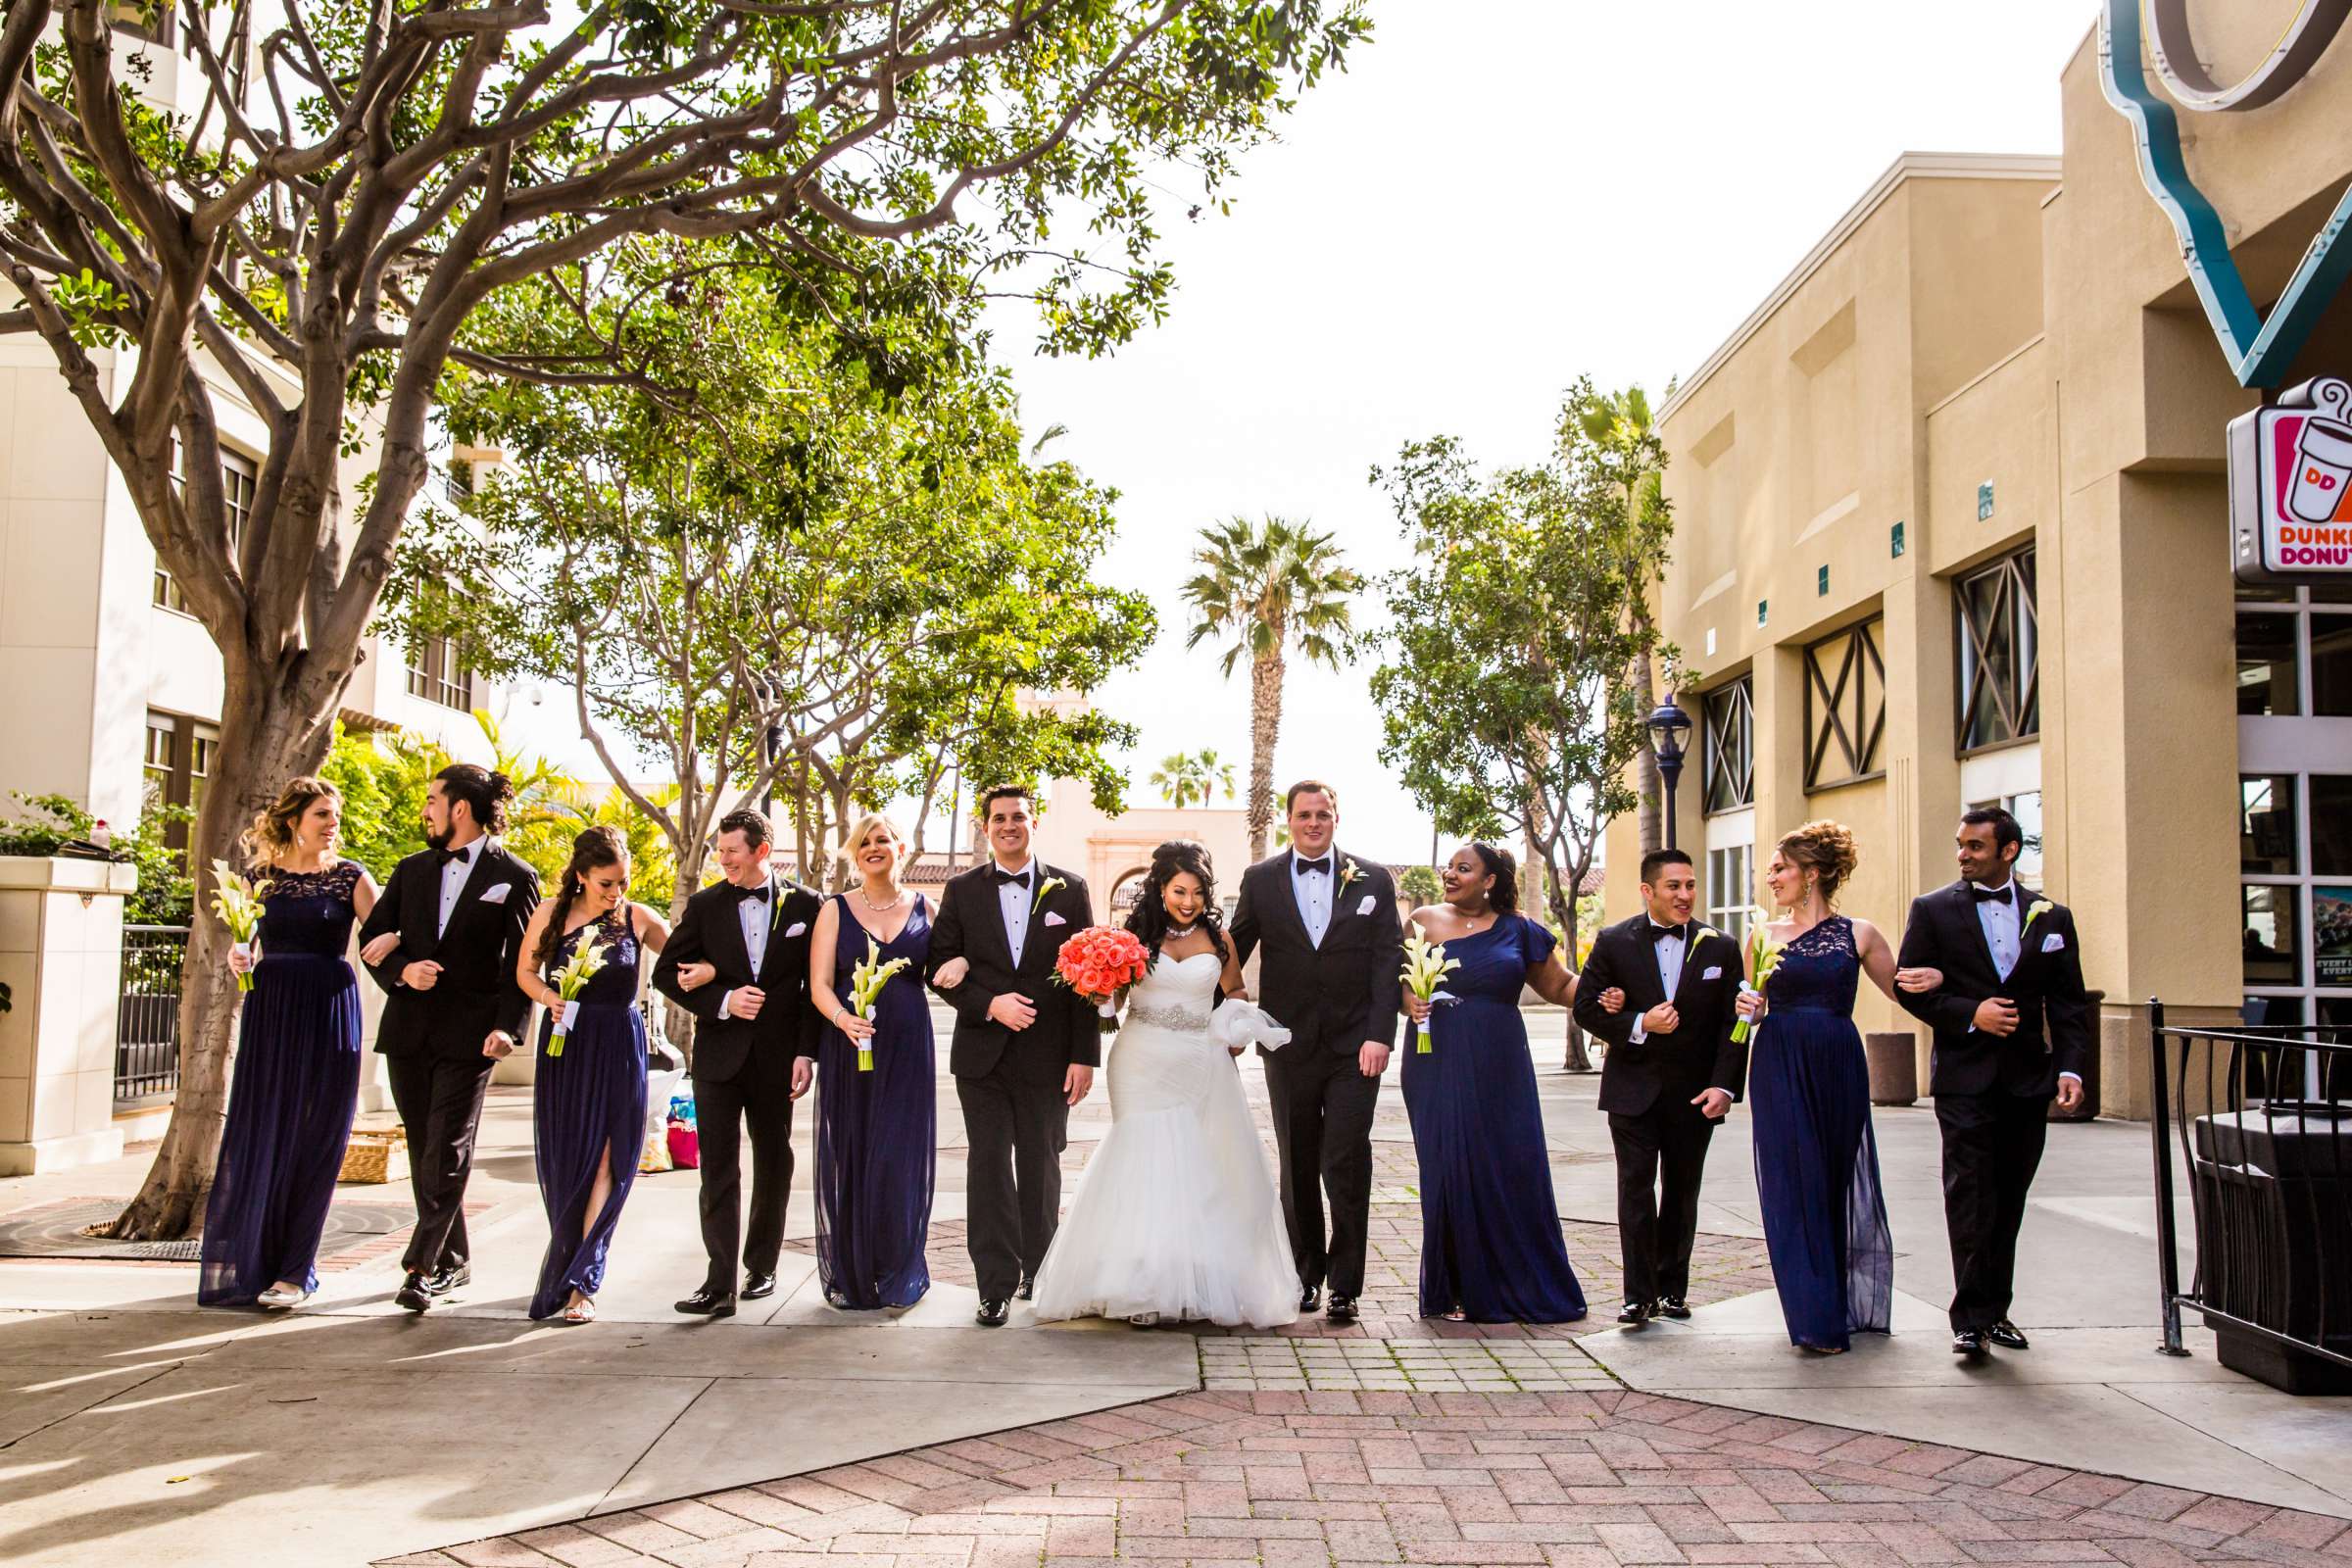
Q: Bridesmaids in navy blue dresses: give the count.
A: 5